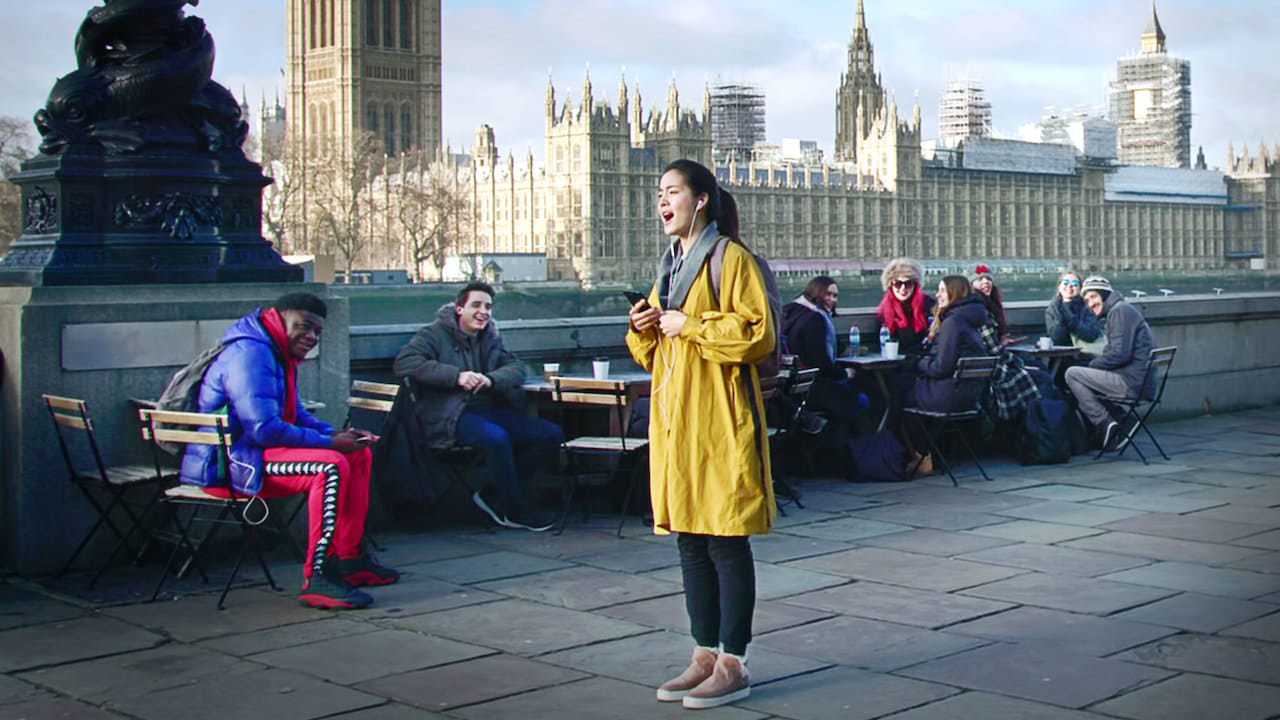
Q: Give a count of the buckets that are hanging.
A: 0